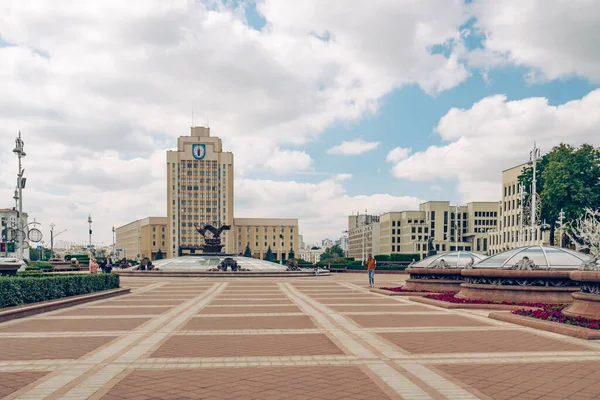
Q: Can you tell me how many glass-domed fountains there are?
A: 3